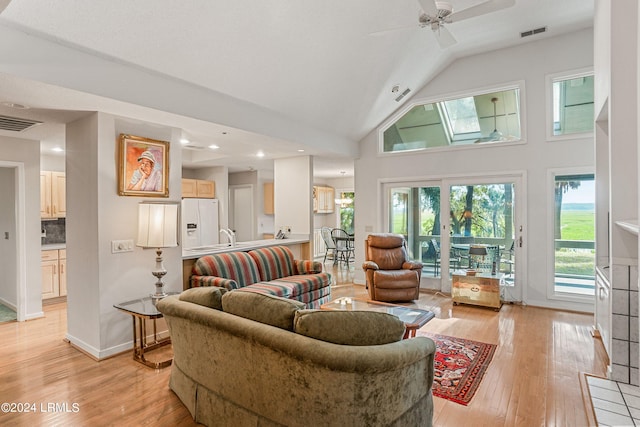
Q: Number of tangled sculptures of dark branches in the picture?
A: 0